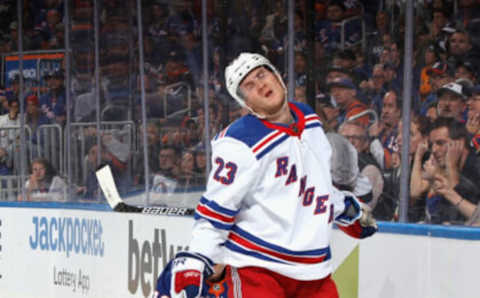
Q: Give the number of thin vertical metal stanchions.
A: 7